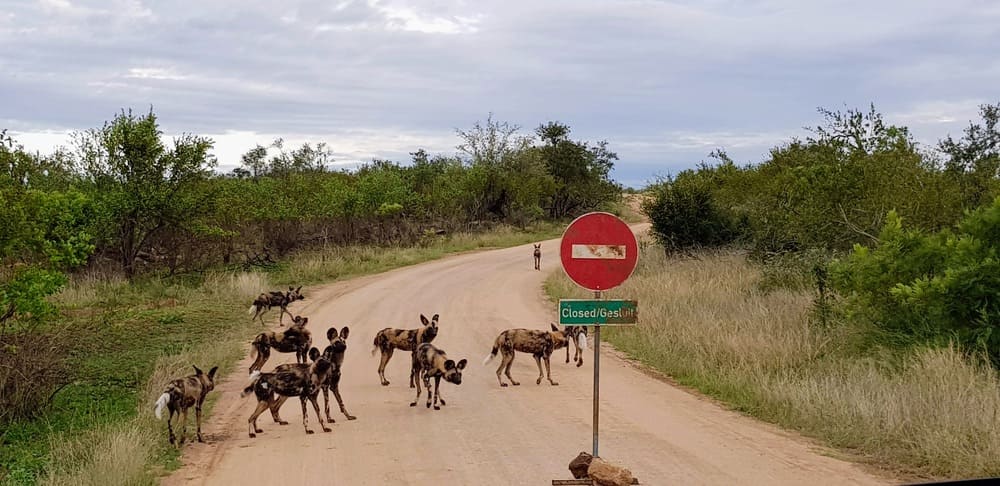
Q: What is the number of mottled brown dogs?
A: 10